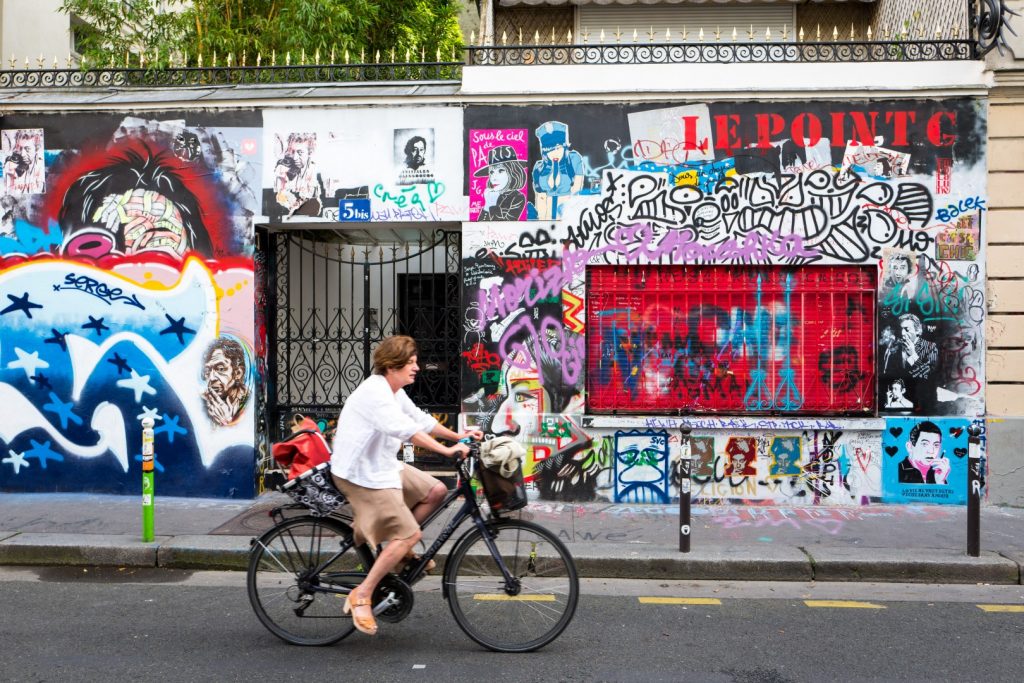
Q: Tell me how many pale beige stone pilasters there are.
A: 1